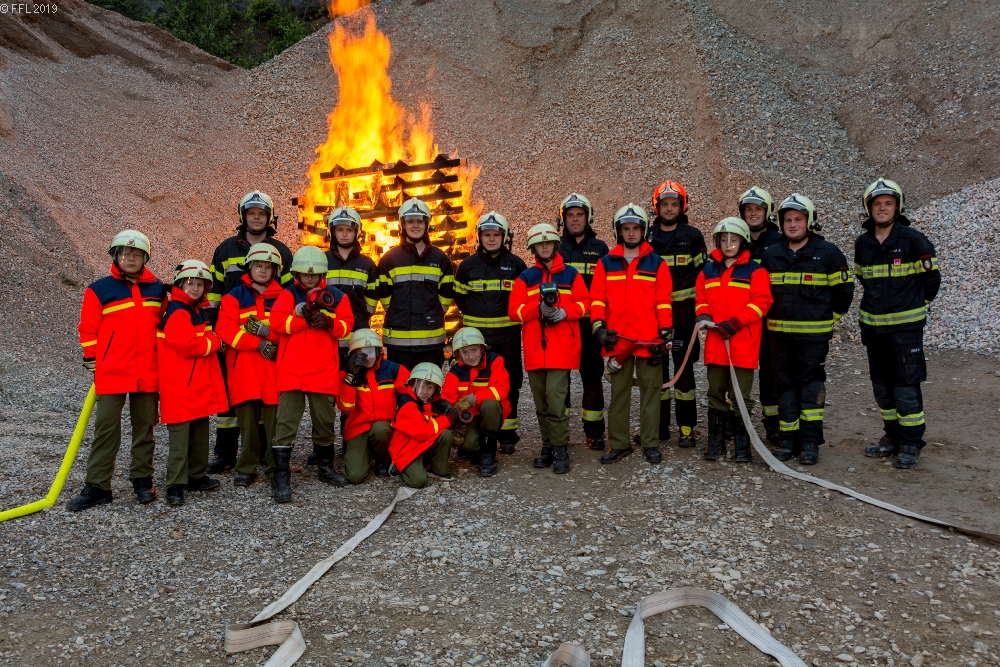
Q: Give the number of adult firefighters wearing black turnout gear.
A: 9